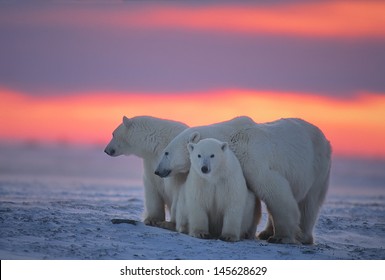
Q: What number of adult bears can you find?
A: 2